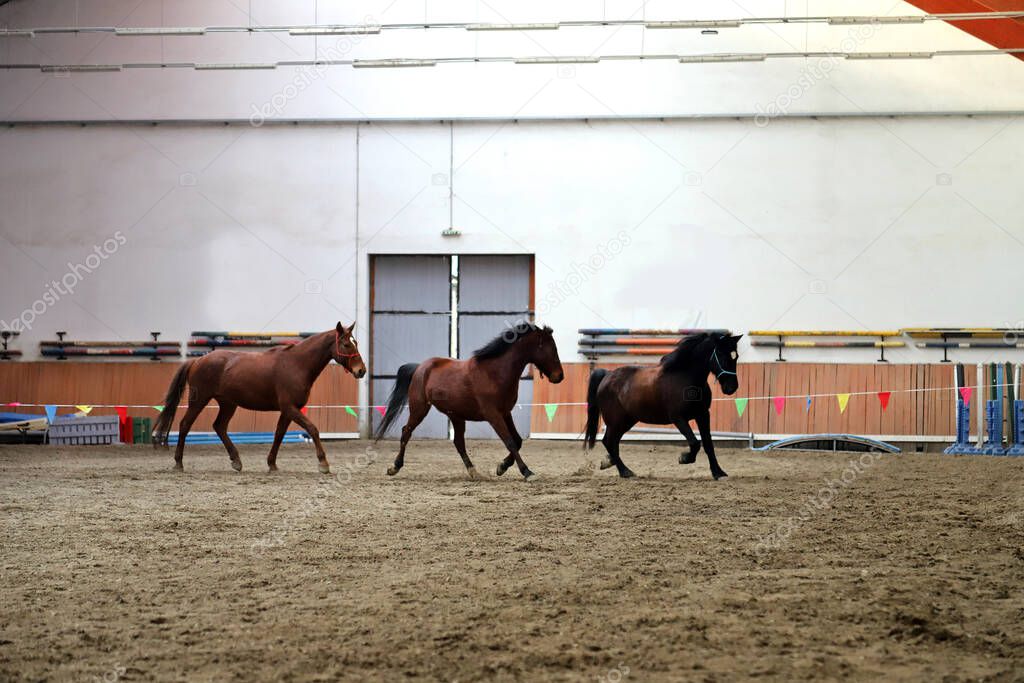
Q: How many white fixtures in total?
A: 12